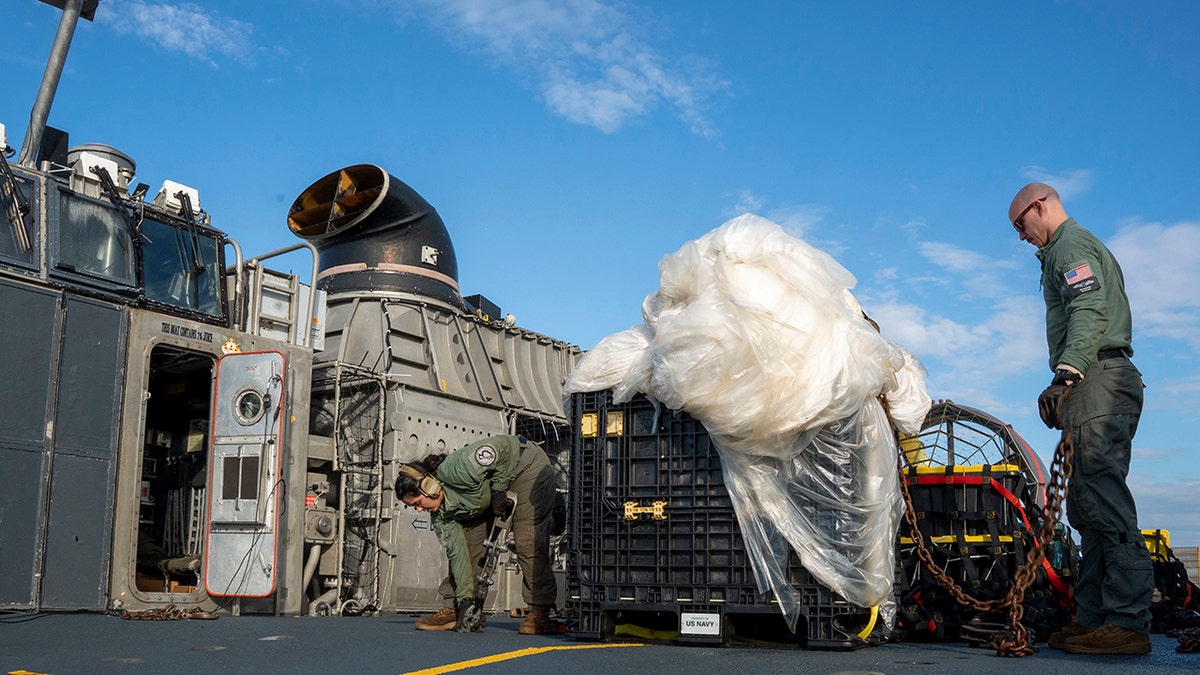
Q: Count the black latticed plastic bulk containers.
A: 1